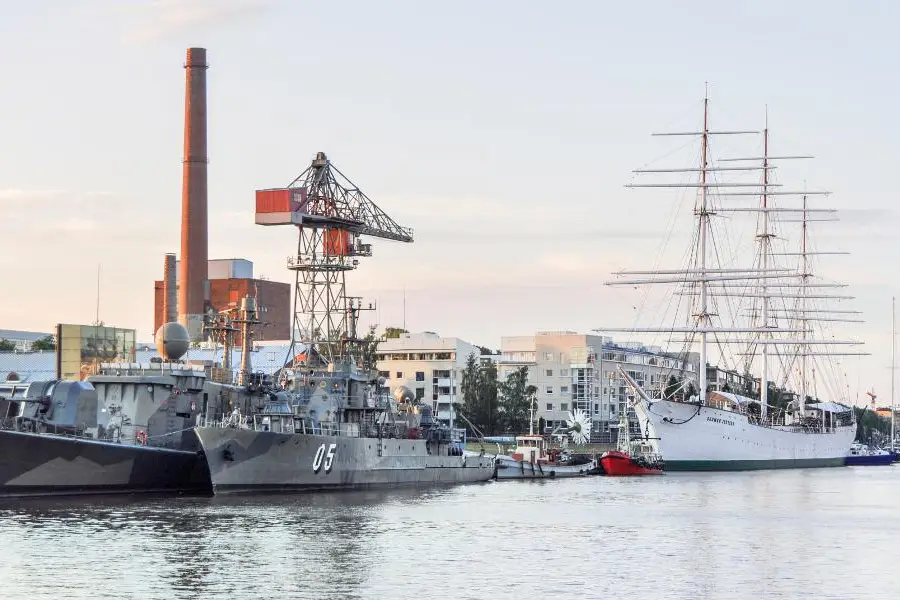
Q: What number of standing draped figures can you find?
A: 0